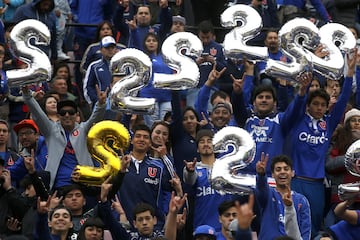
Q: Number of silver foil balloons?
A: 8